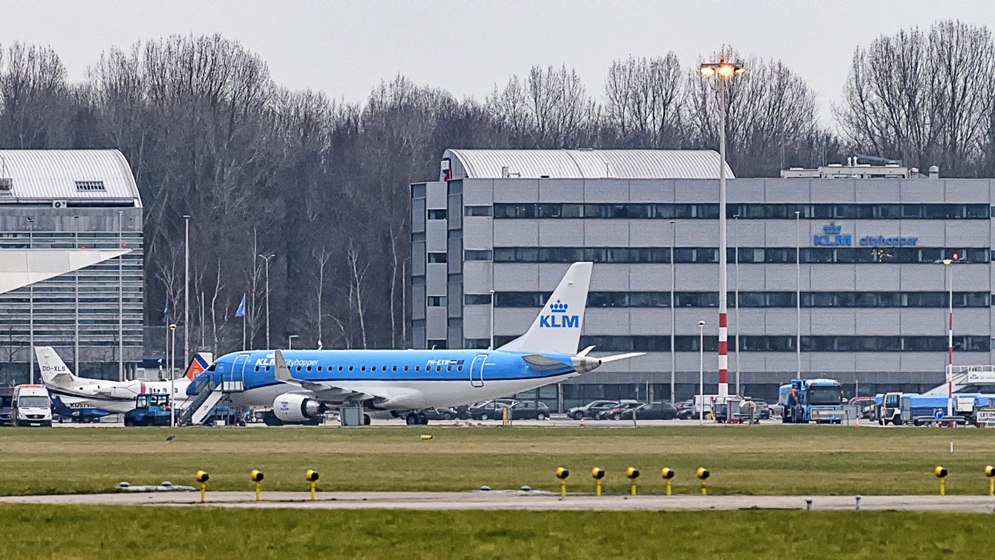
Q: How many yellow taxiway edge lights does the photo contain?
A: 10